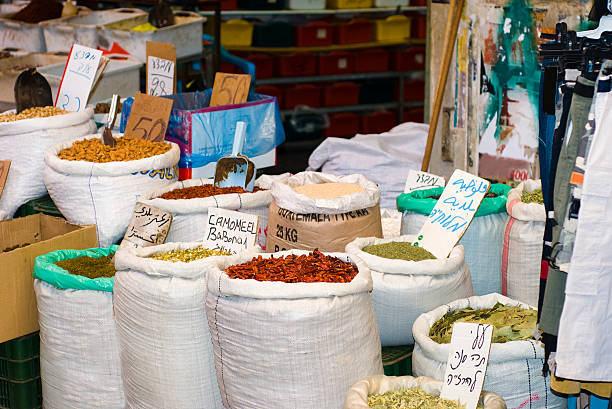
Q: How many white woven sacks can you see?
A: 11